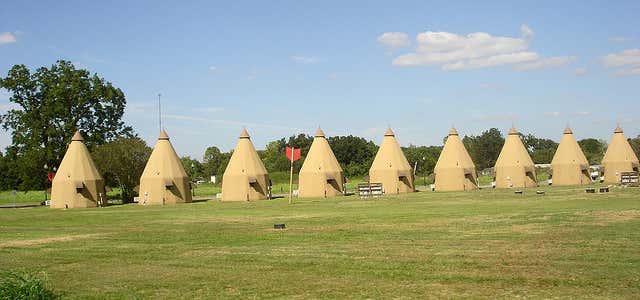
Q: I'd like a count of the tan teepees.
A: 9